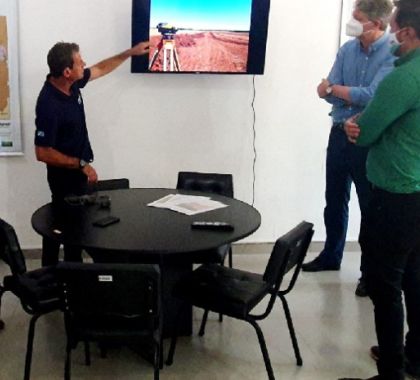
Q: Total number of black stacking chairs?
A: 5